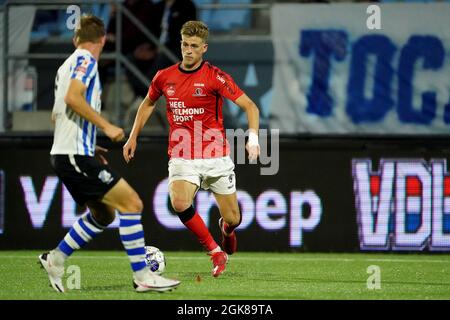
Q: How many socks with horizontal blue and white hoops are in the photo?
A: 2